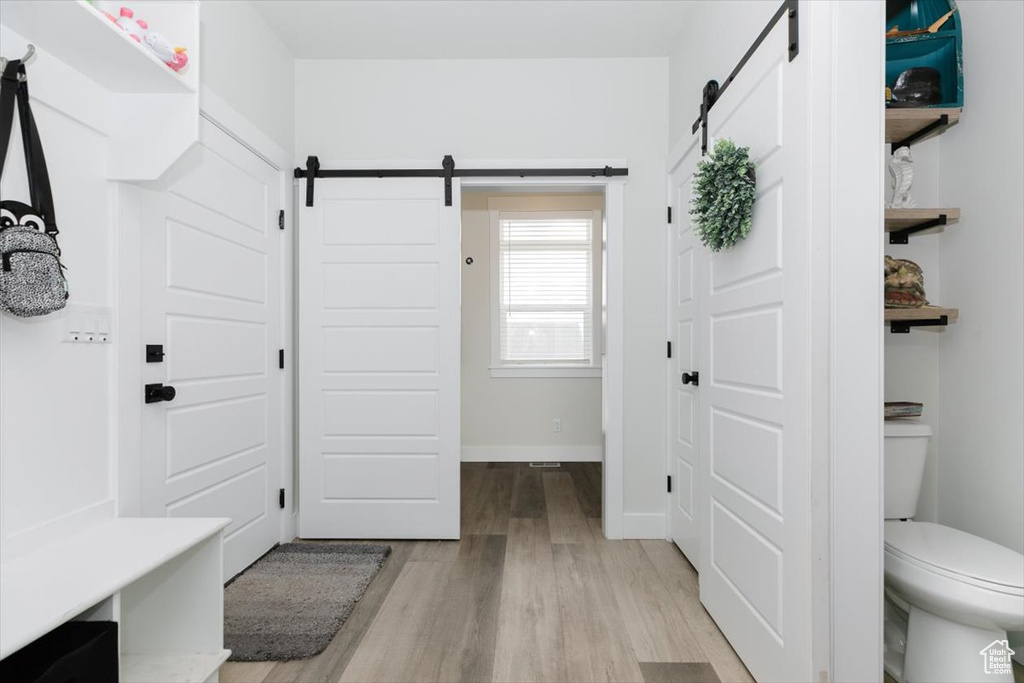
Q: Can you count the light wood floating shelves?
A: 3